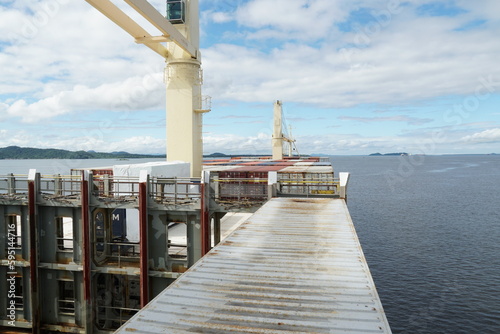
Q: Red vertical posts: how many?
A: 4